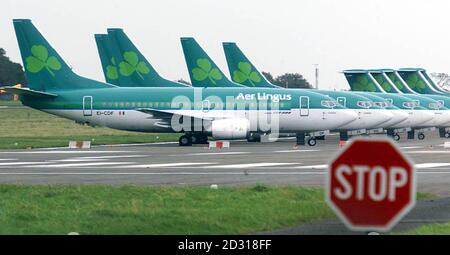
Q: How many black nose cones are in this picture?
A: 0